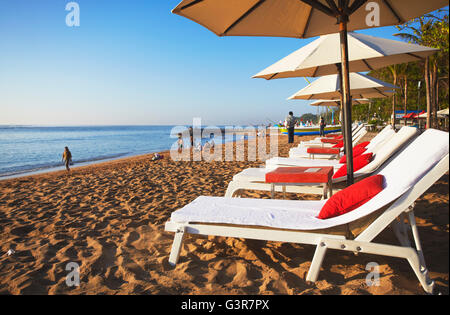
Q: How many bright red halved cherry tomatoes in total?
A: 0